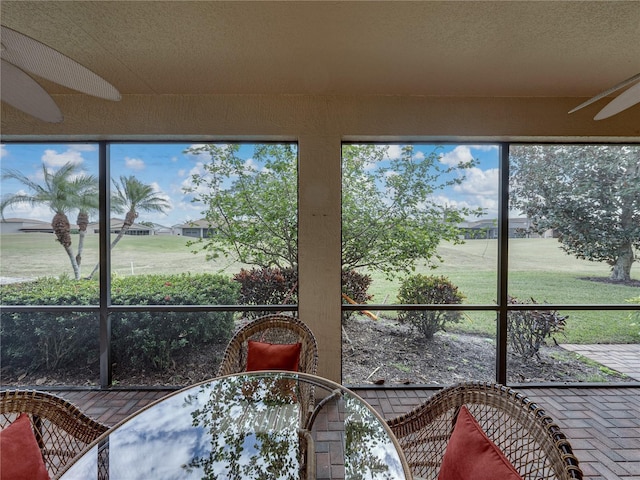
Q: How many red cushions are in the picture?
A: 3